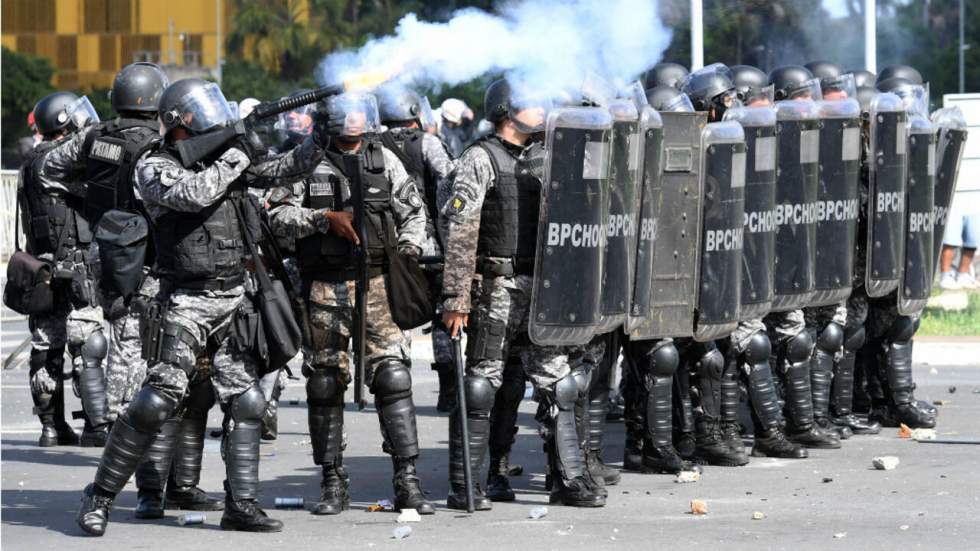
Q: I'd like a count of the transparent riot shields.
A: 10